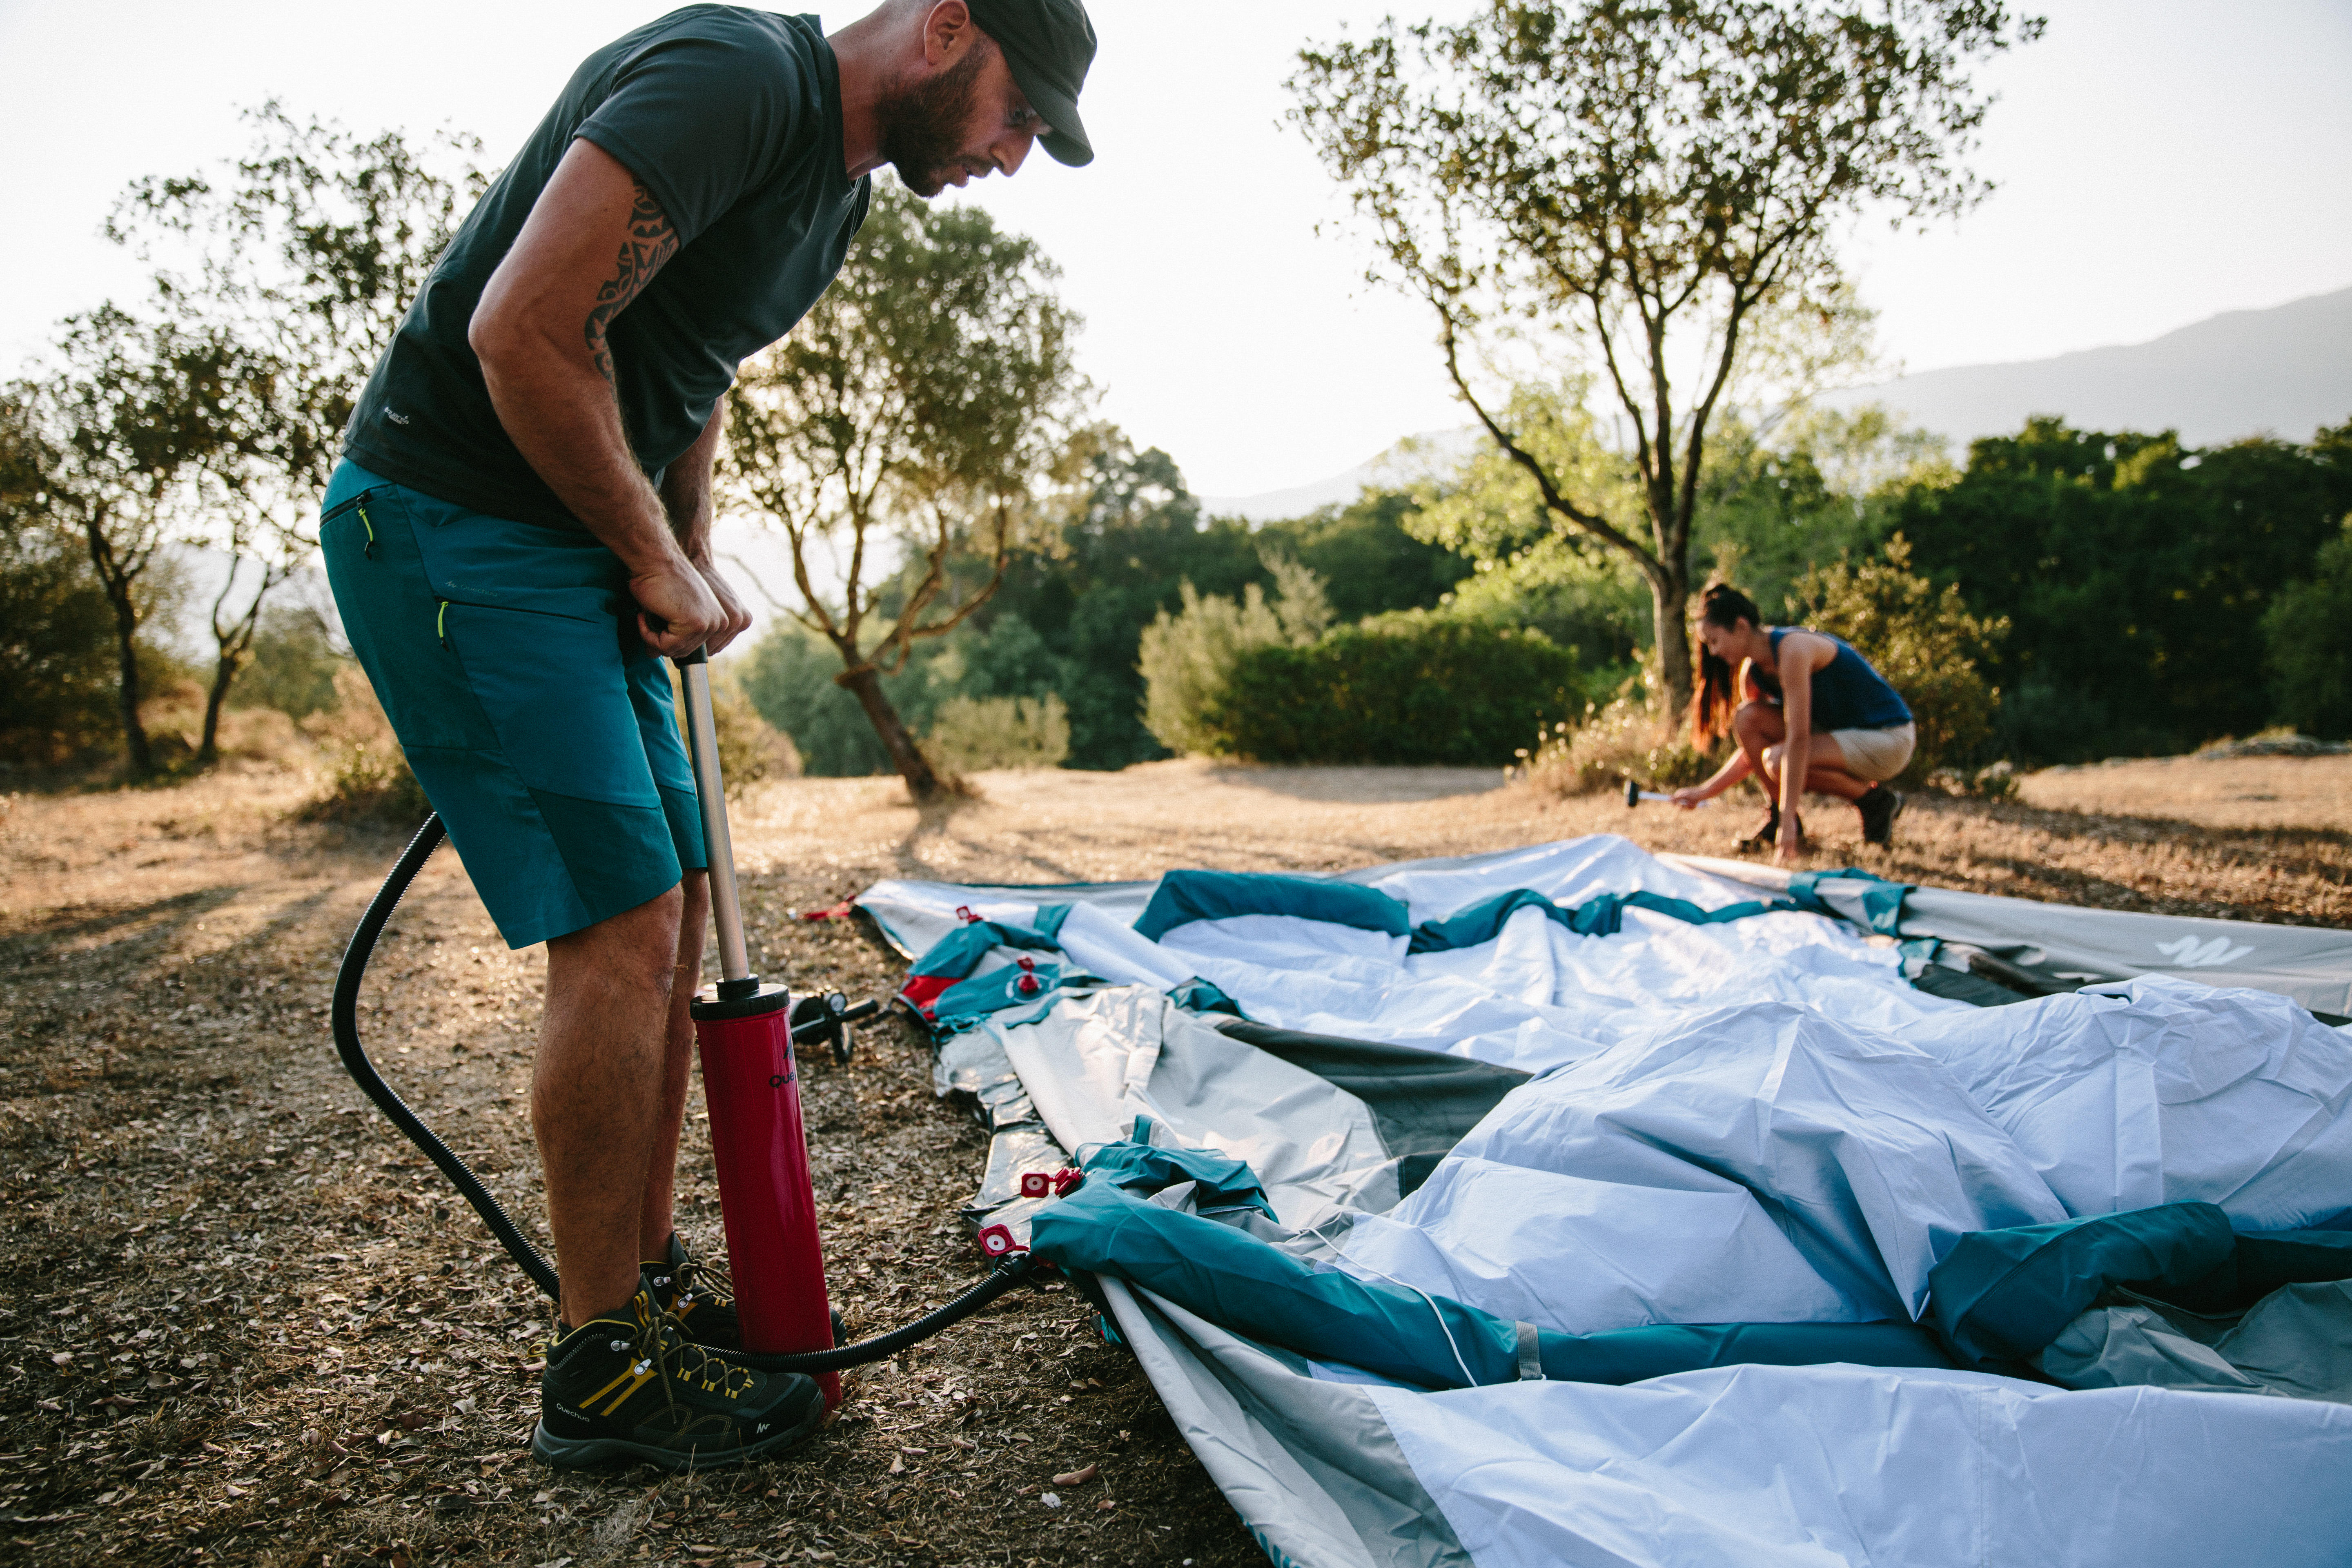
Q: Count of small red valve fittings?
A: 4